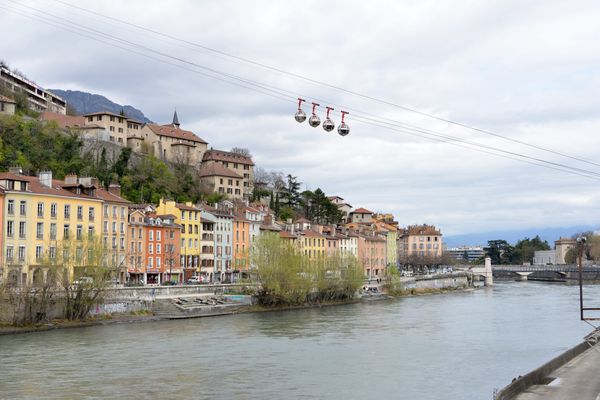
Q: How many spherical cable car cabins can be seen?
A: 4